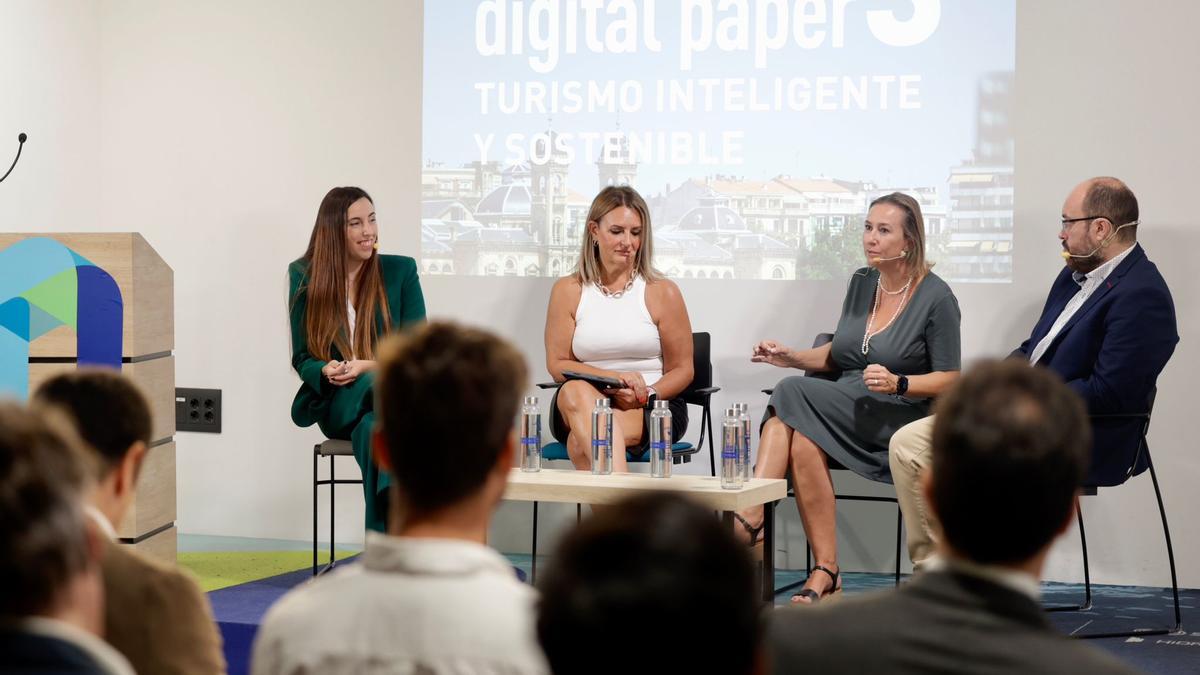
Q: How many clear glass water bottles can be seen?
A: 5